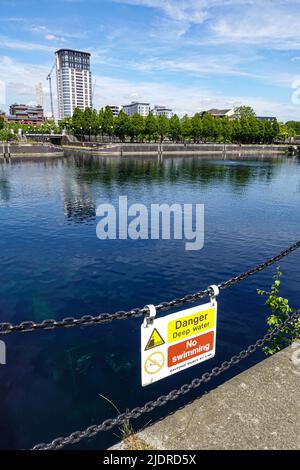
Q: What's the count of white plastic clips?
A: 2